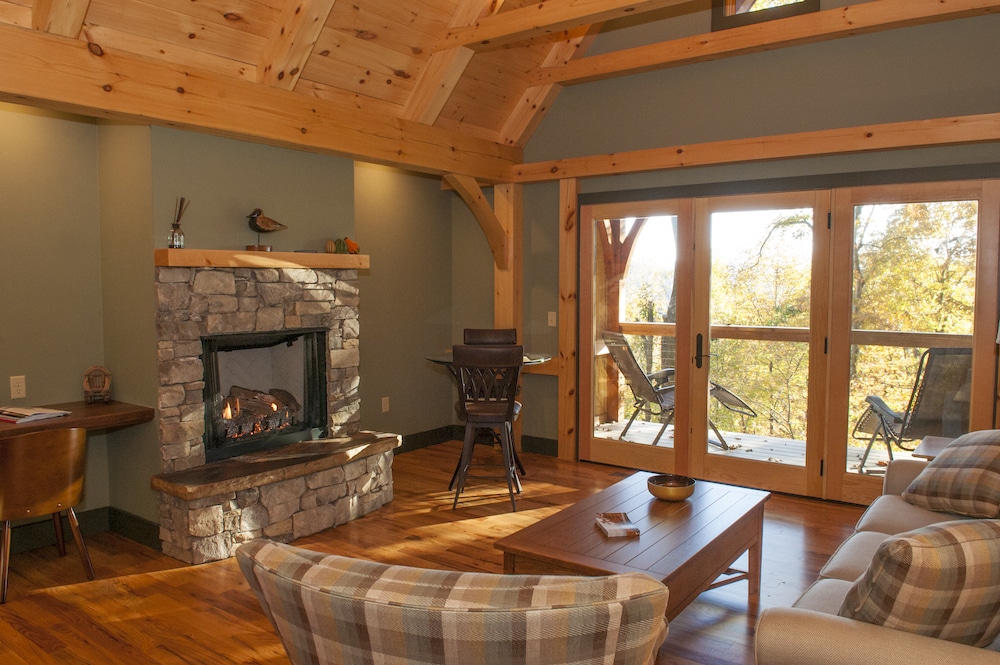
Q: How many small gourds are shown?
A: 3